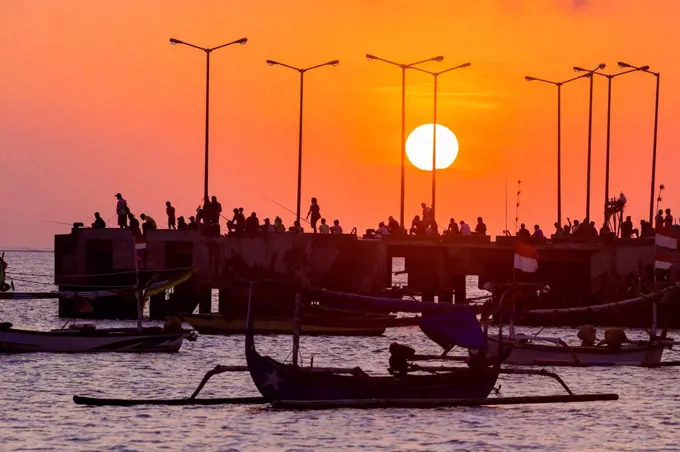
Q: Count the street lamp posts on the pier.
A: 8